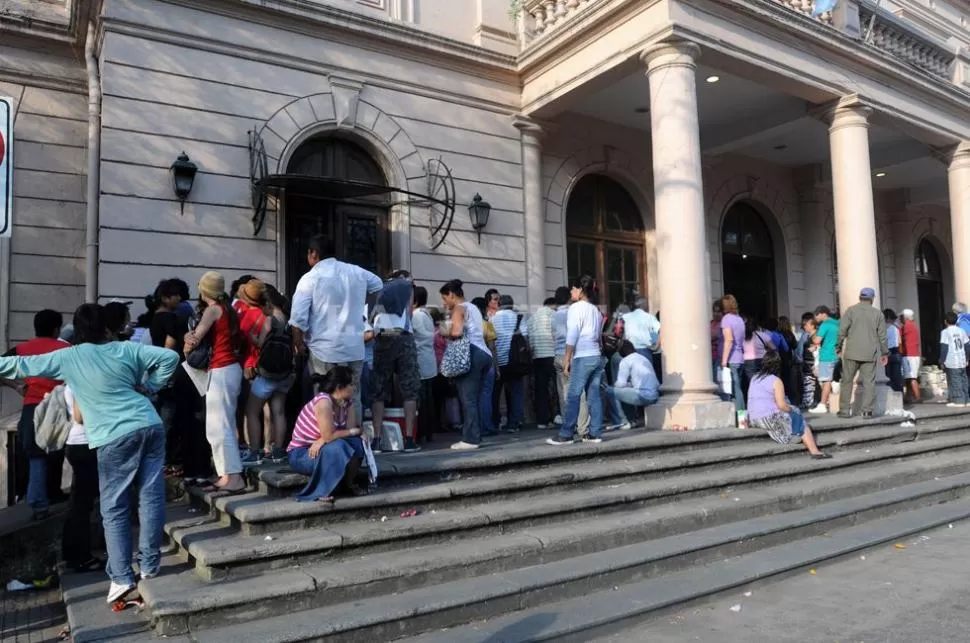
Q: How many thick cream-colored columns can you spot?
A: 3